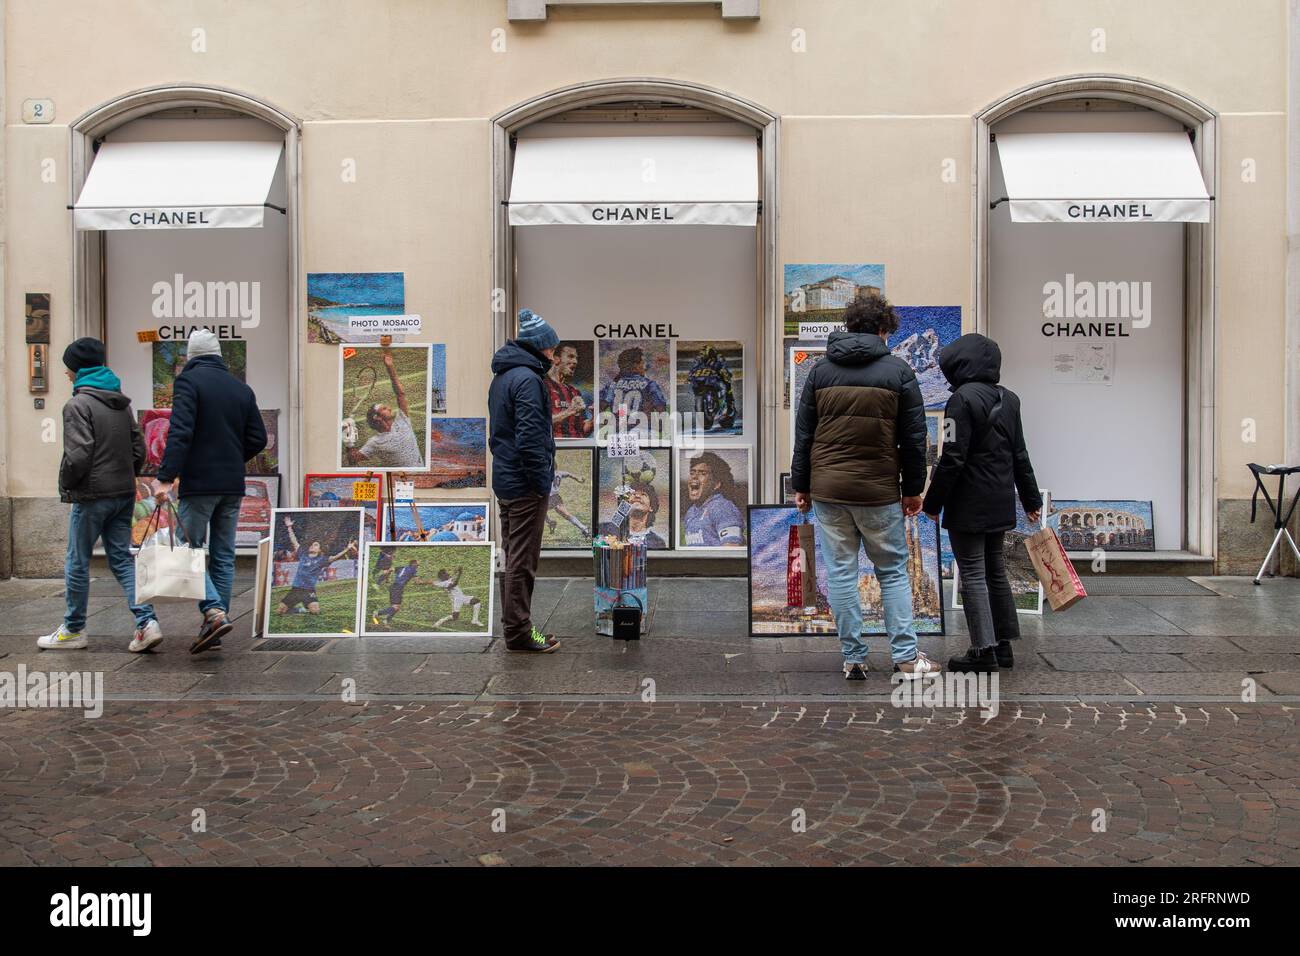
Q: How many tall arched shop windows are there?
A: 3